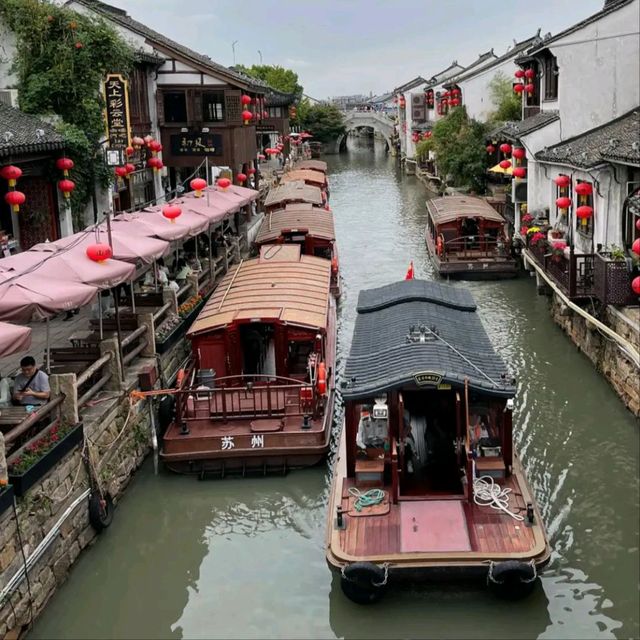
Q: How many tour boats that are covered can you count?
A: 7